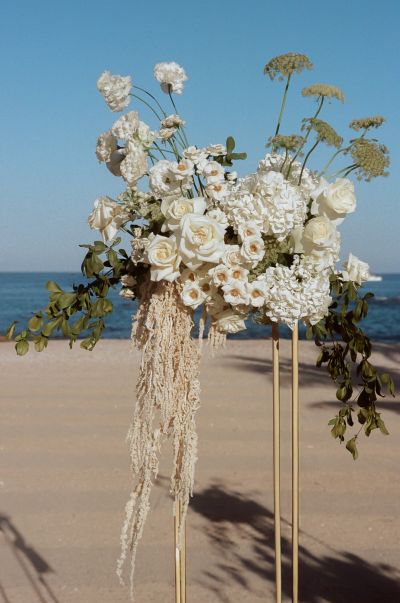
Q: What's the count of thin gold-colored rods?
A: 4